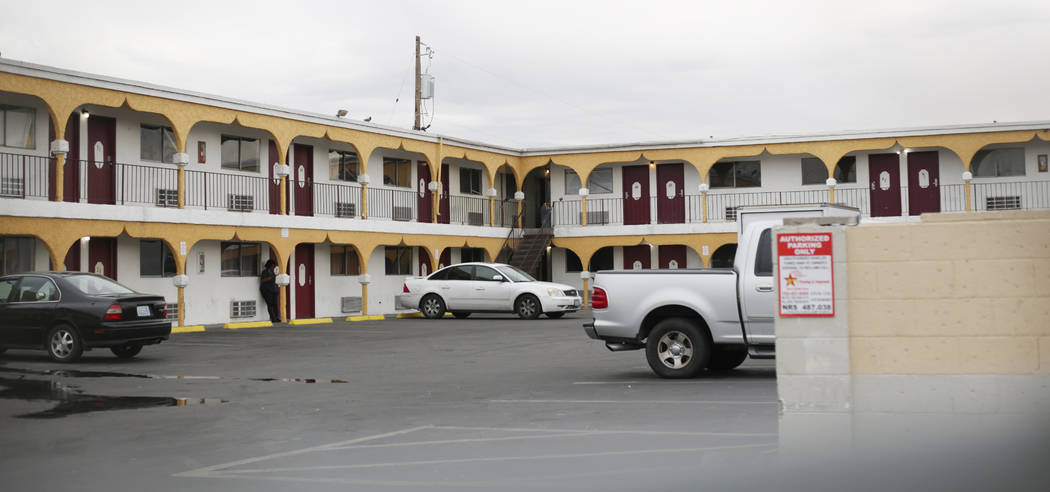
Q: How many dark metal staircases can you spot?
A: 1